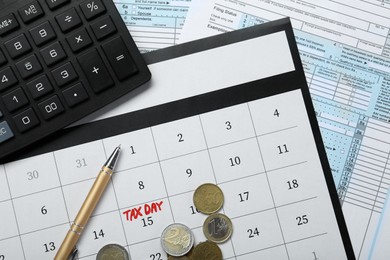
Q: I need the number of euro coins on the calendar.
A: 6